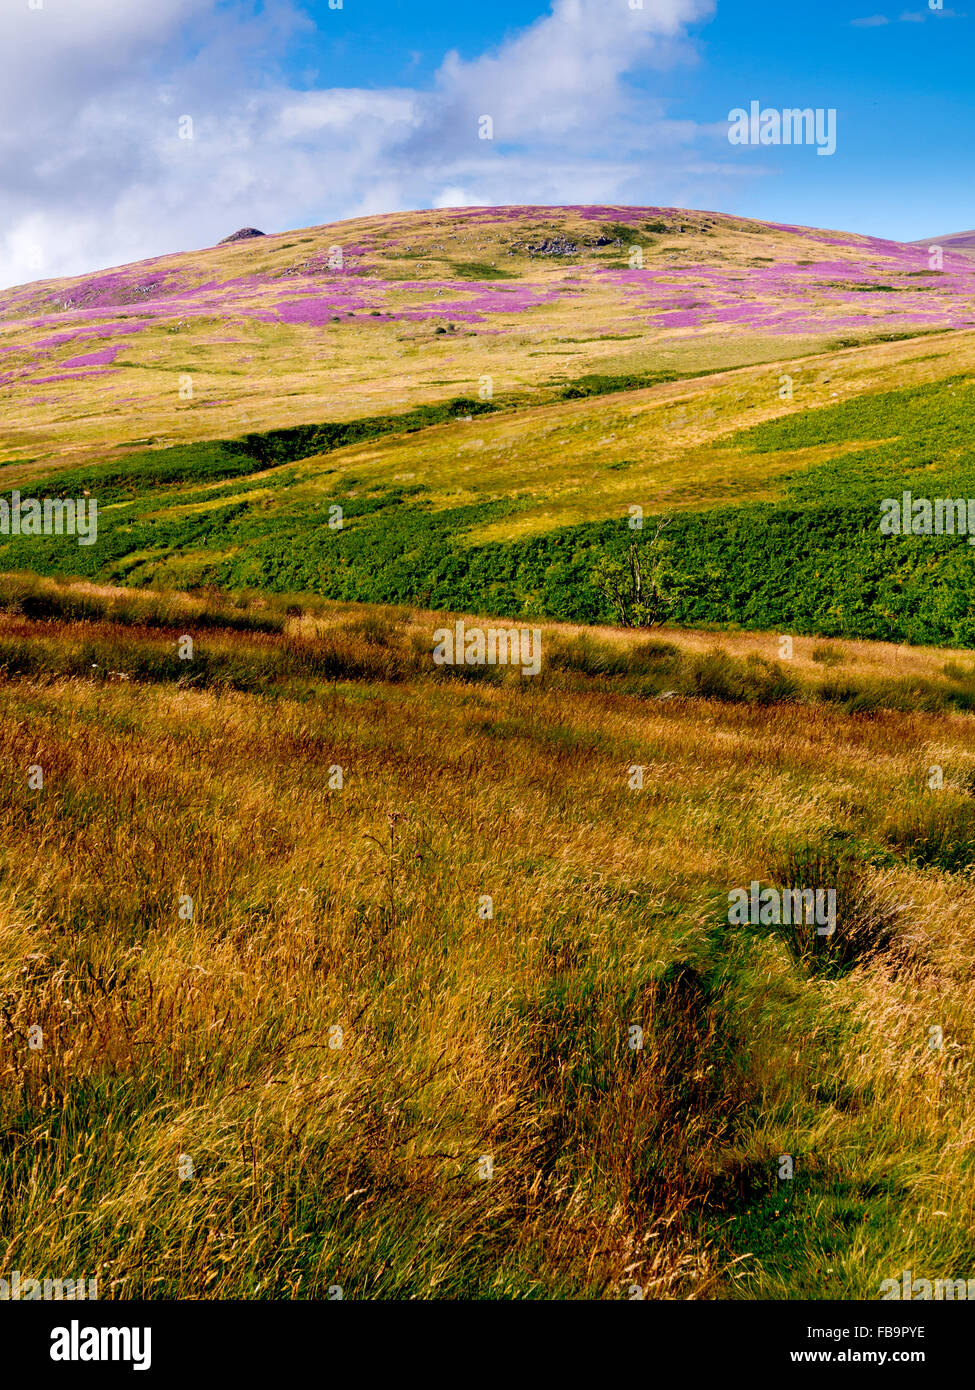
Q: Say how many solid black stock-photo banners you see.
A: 1